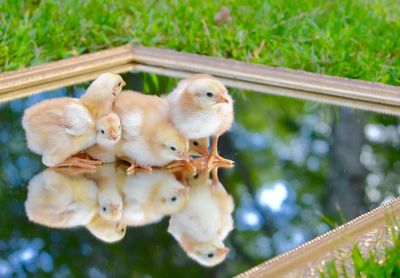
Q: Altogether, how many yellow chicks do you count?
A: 5